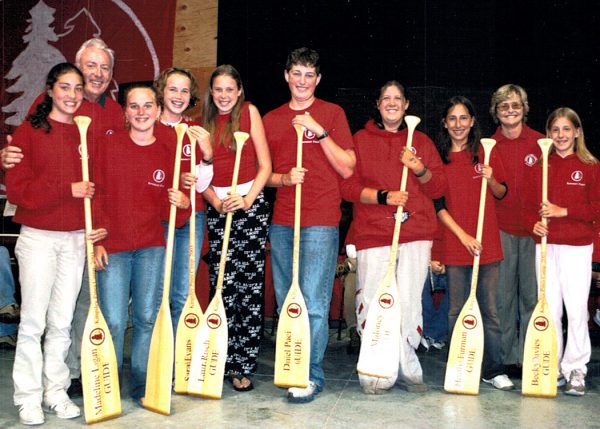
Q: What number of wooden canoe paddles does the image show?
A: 8